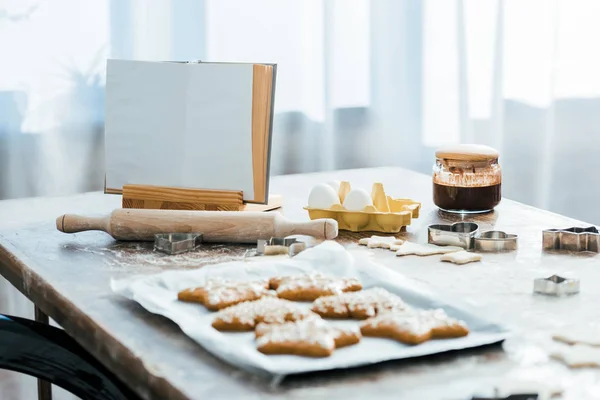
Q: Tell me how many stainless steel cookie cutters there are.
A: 6